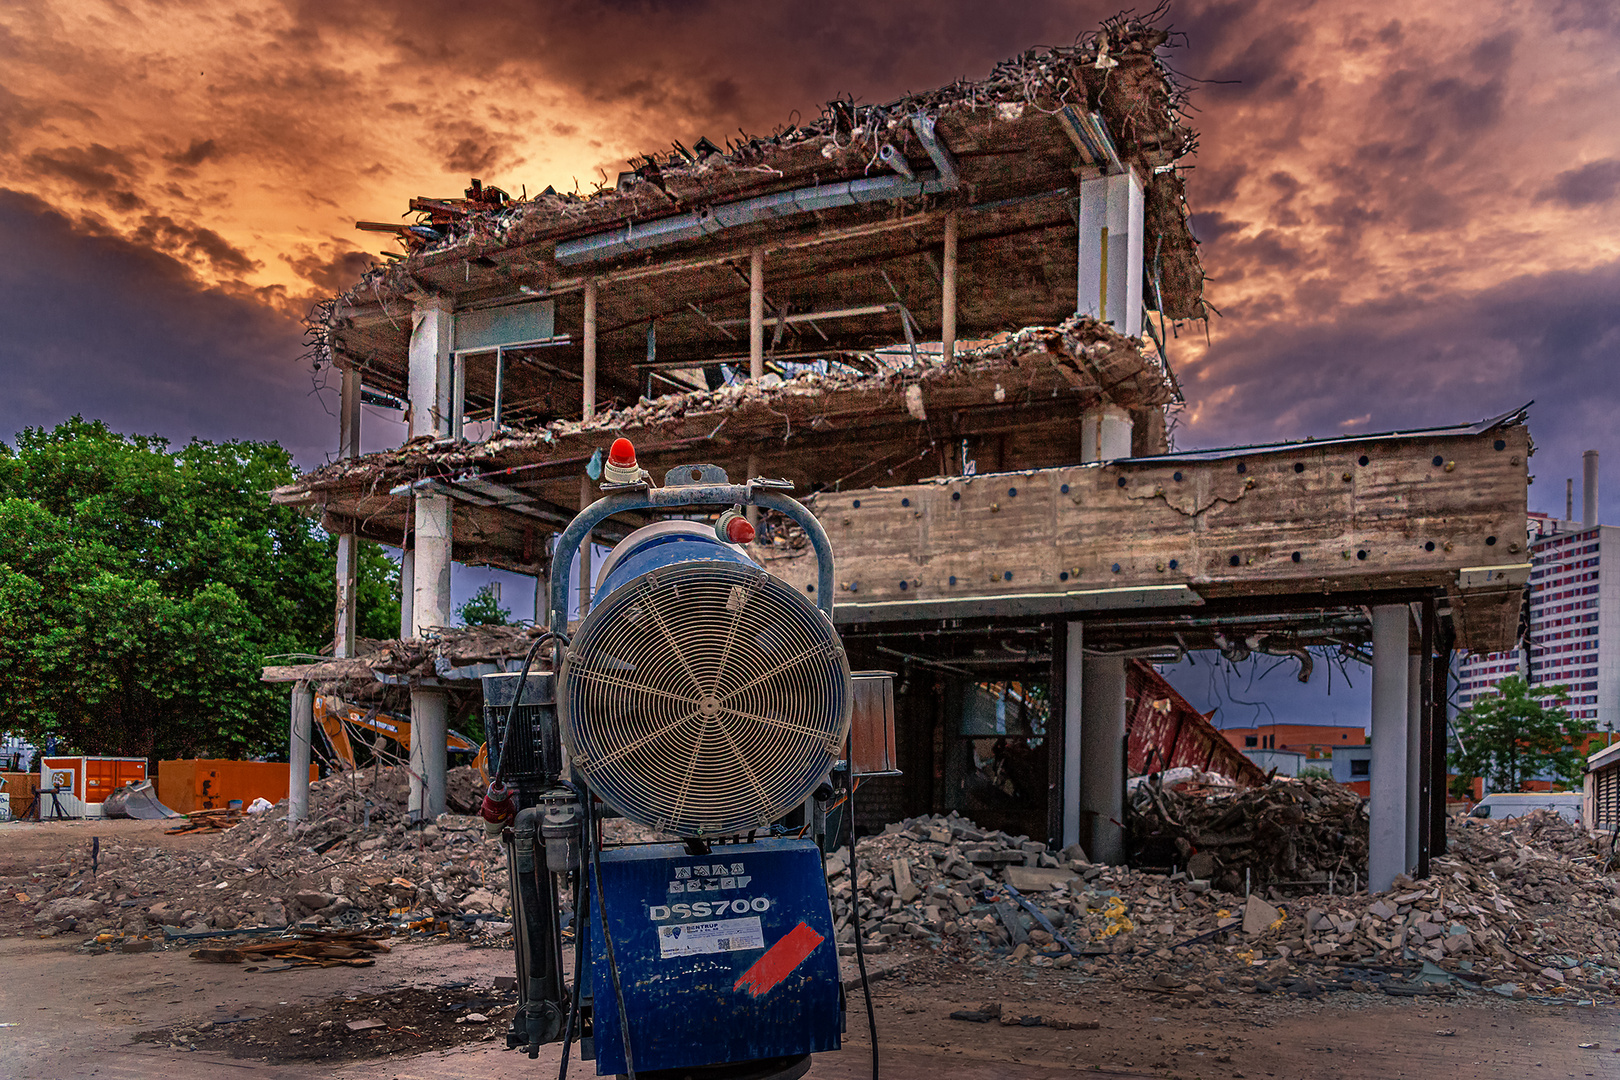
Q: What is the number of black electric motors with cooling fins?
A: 1